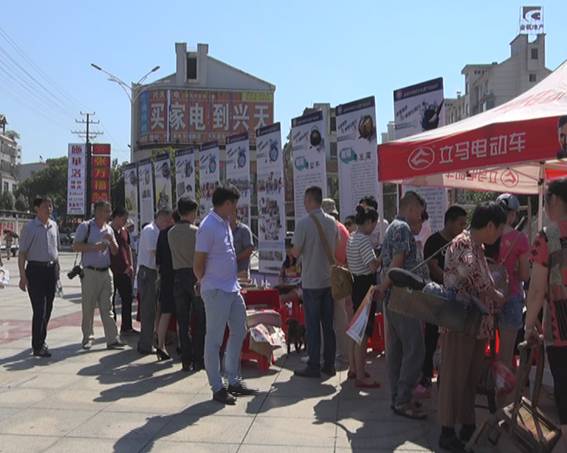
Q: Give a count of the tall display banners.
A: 10